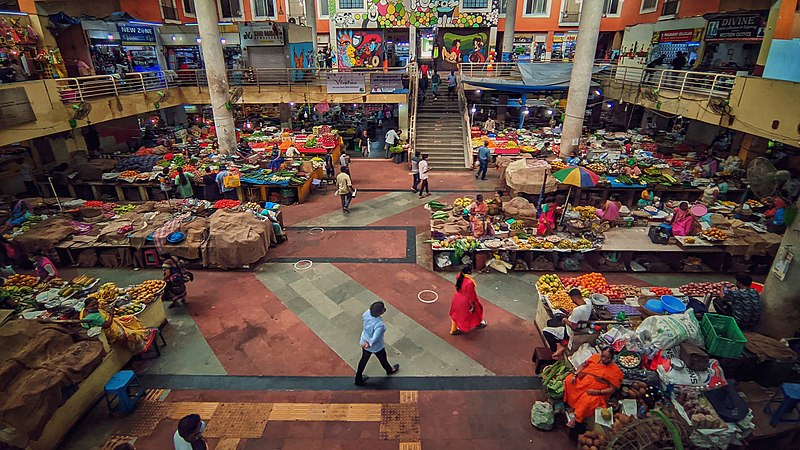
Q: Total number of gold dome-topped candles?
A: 0